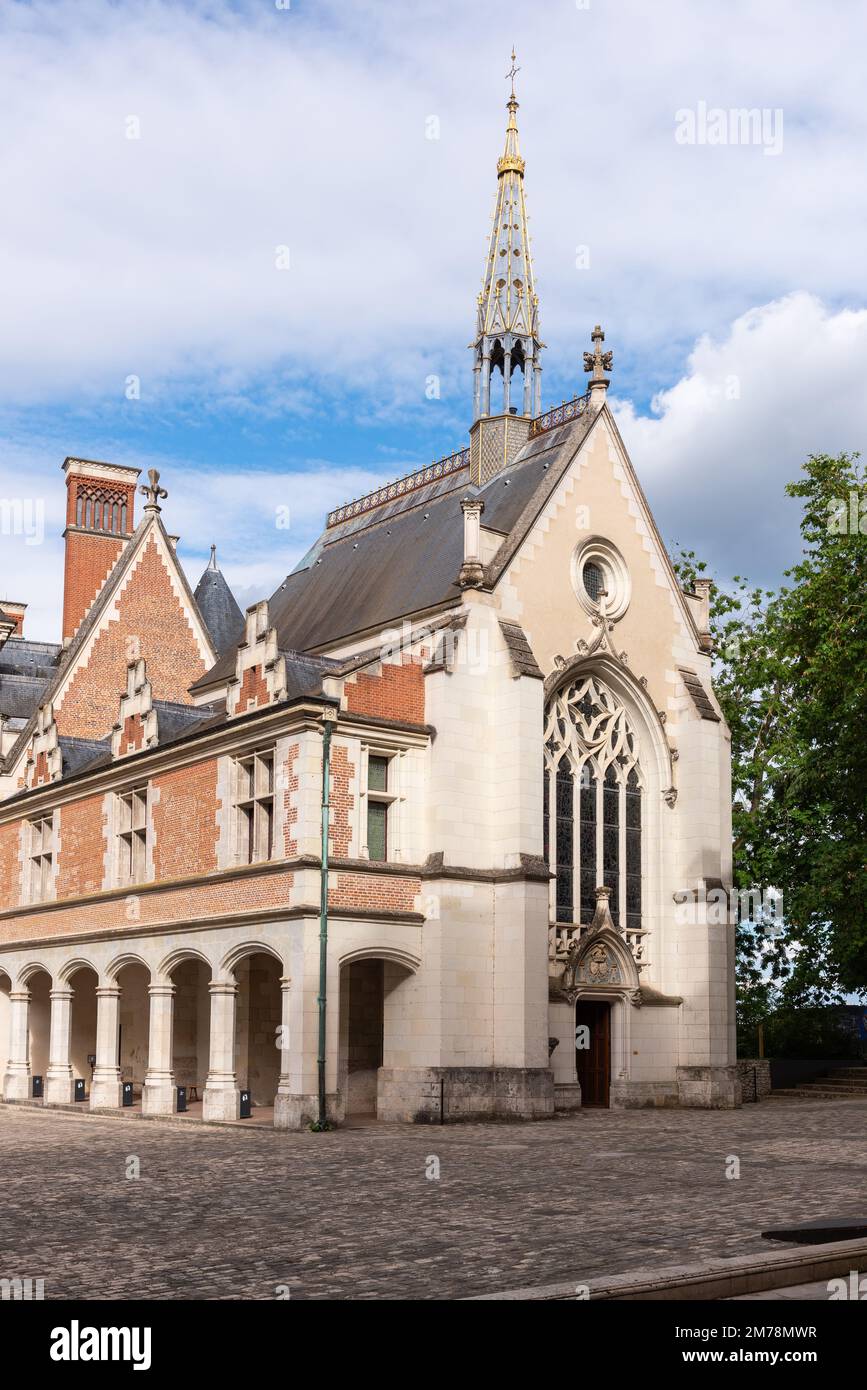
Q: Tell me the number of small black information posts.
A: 5